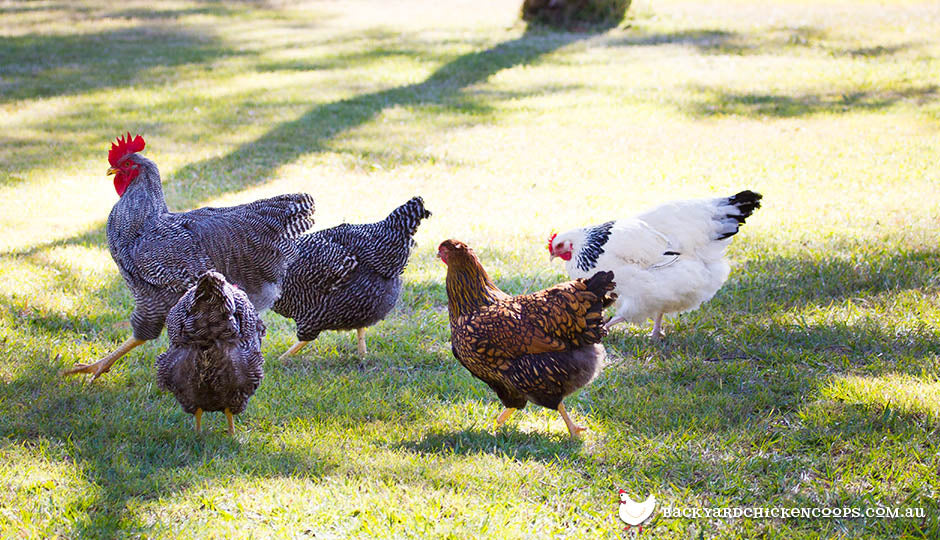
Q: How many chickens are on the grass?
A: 5